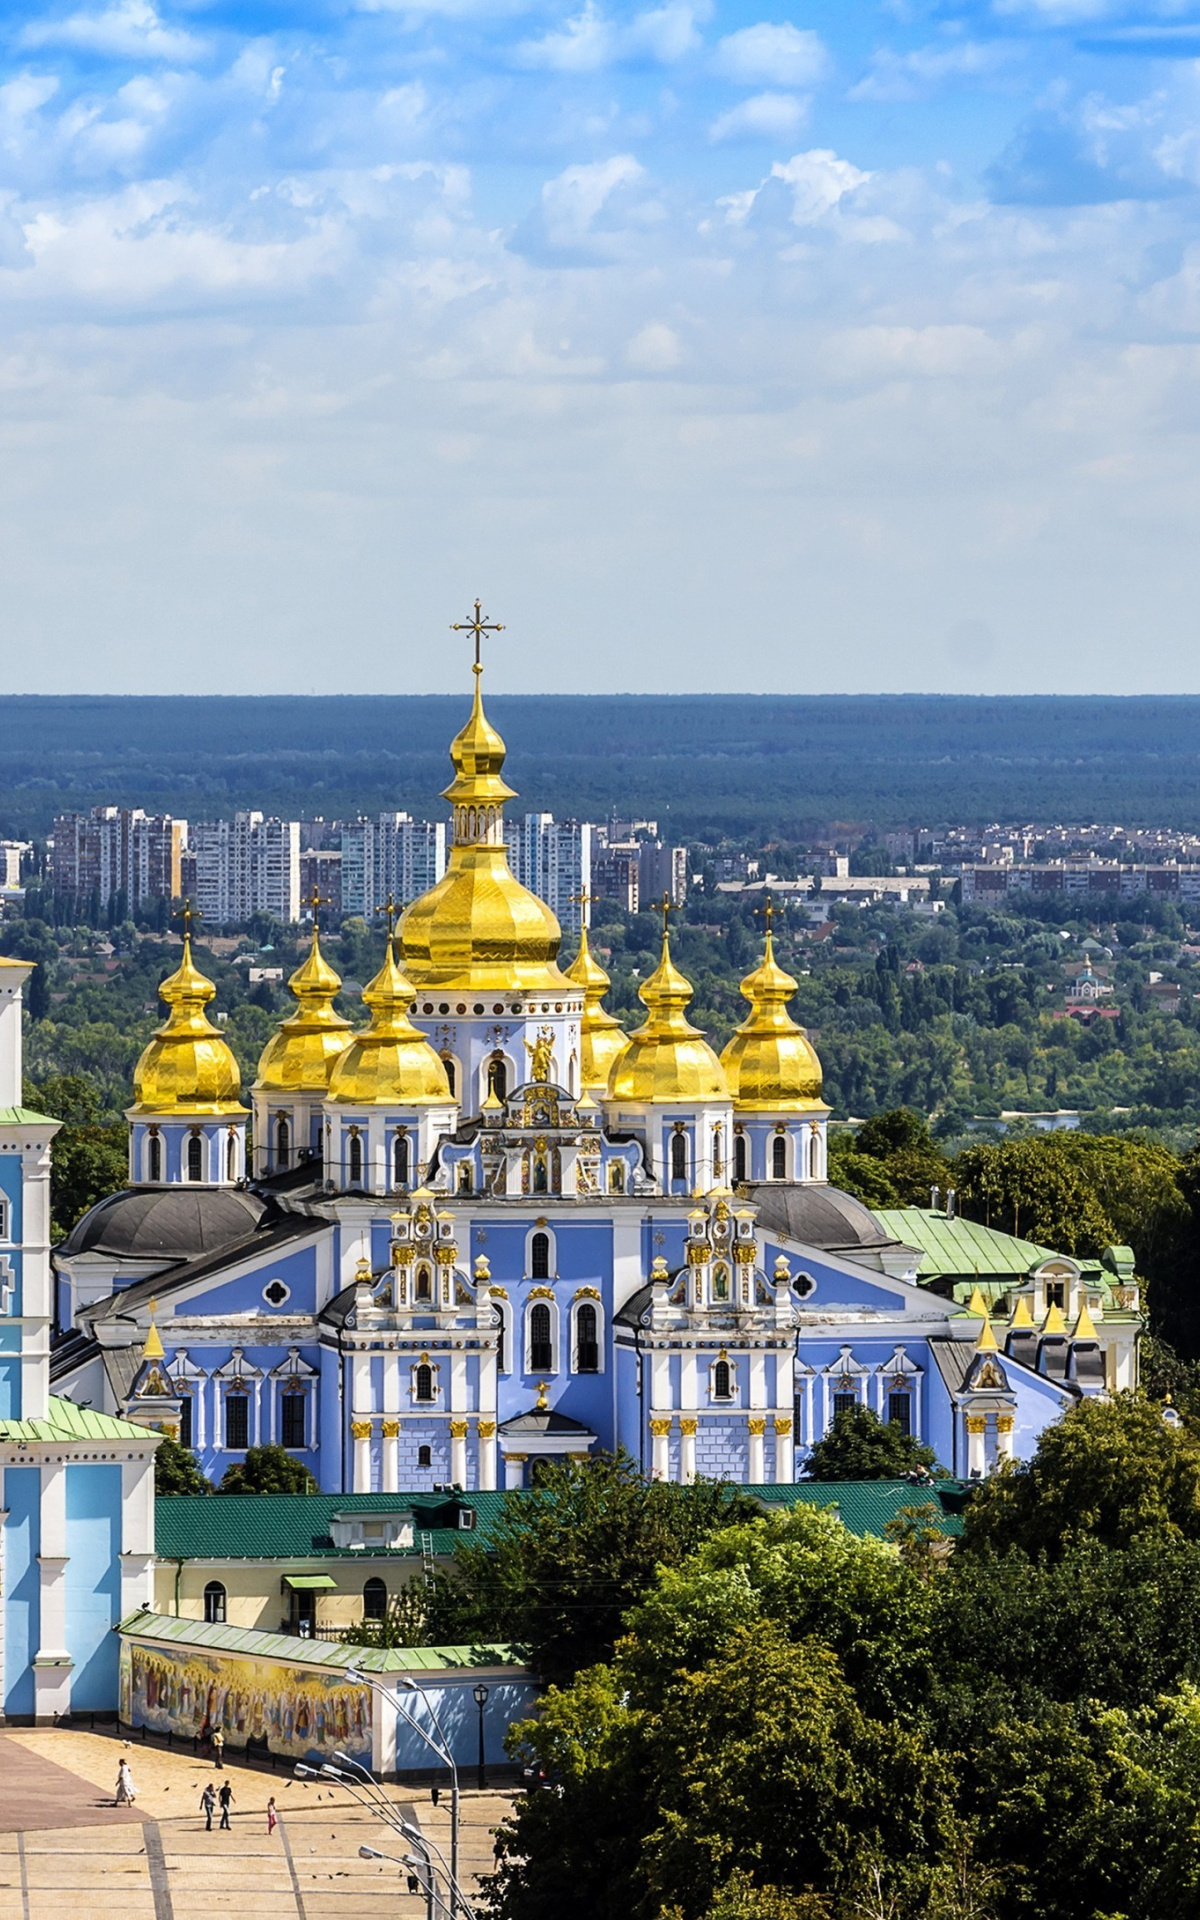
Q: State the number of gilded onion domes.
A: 7